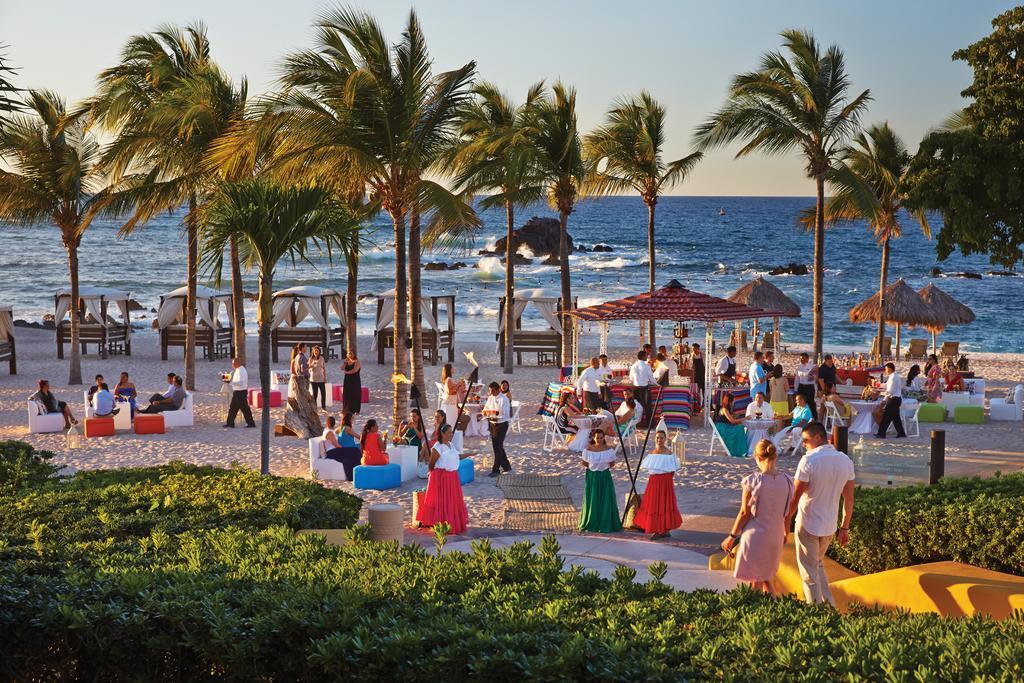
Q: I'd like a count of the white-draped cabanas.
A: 6